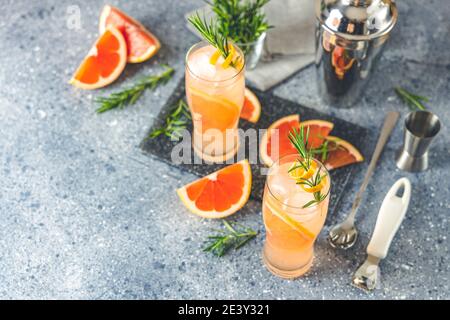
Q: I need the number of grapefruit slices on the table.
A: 7